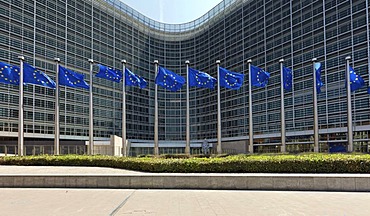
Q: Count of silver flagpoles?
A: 11